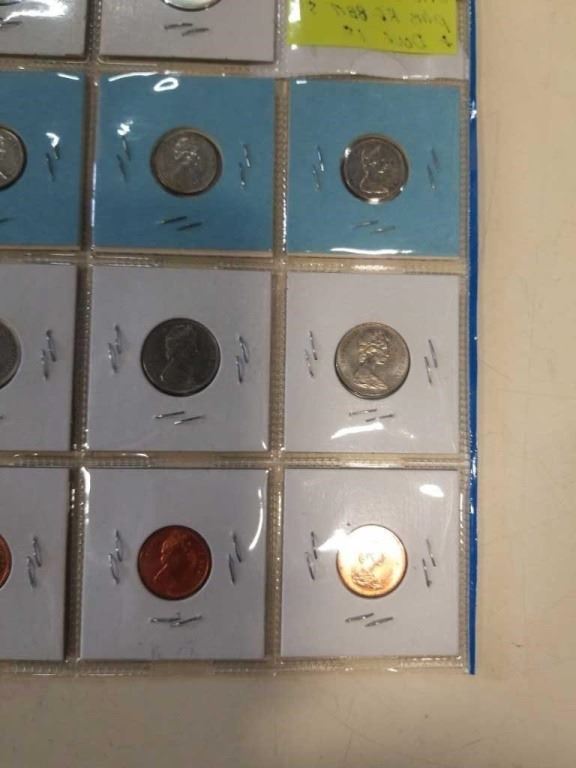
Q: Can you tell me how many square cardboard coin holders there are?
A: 11